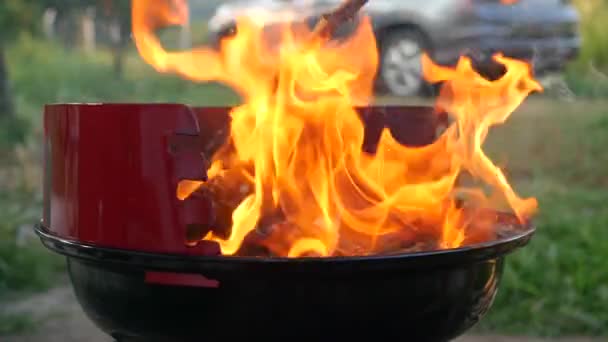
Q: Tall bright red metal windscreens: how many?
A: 1